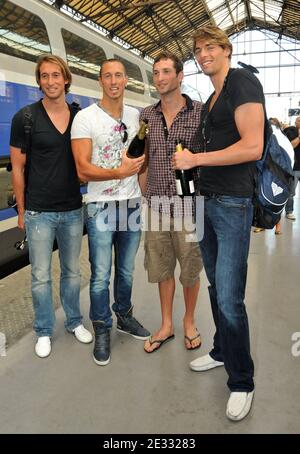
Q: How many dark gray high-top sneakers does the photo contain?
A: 2